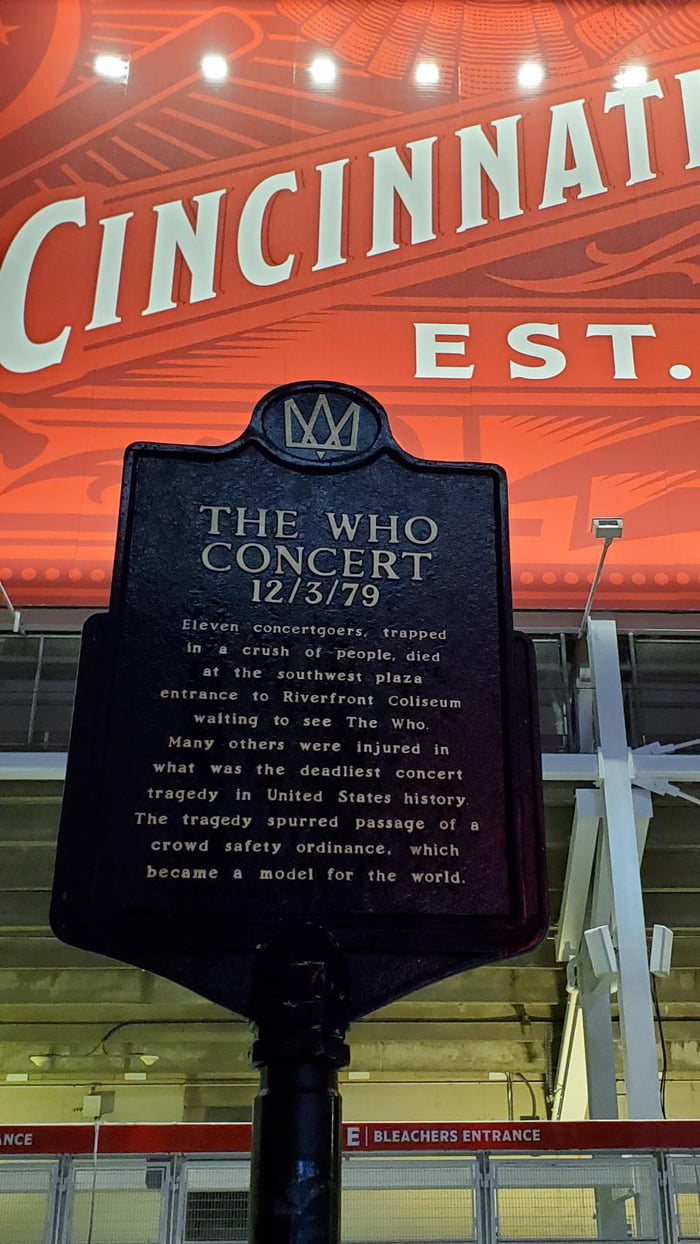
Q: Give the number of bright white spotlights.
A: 6